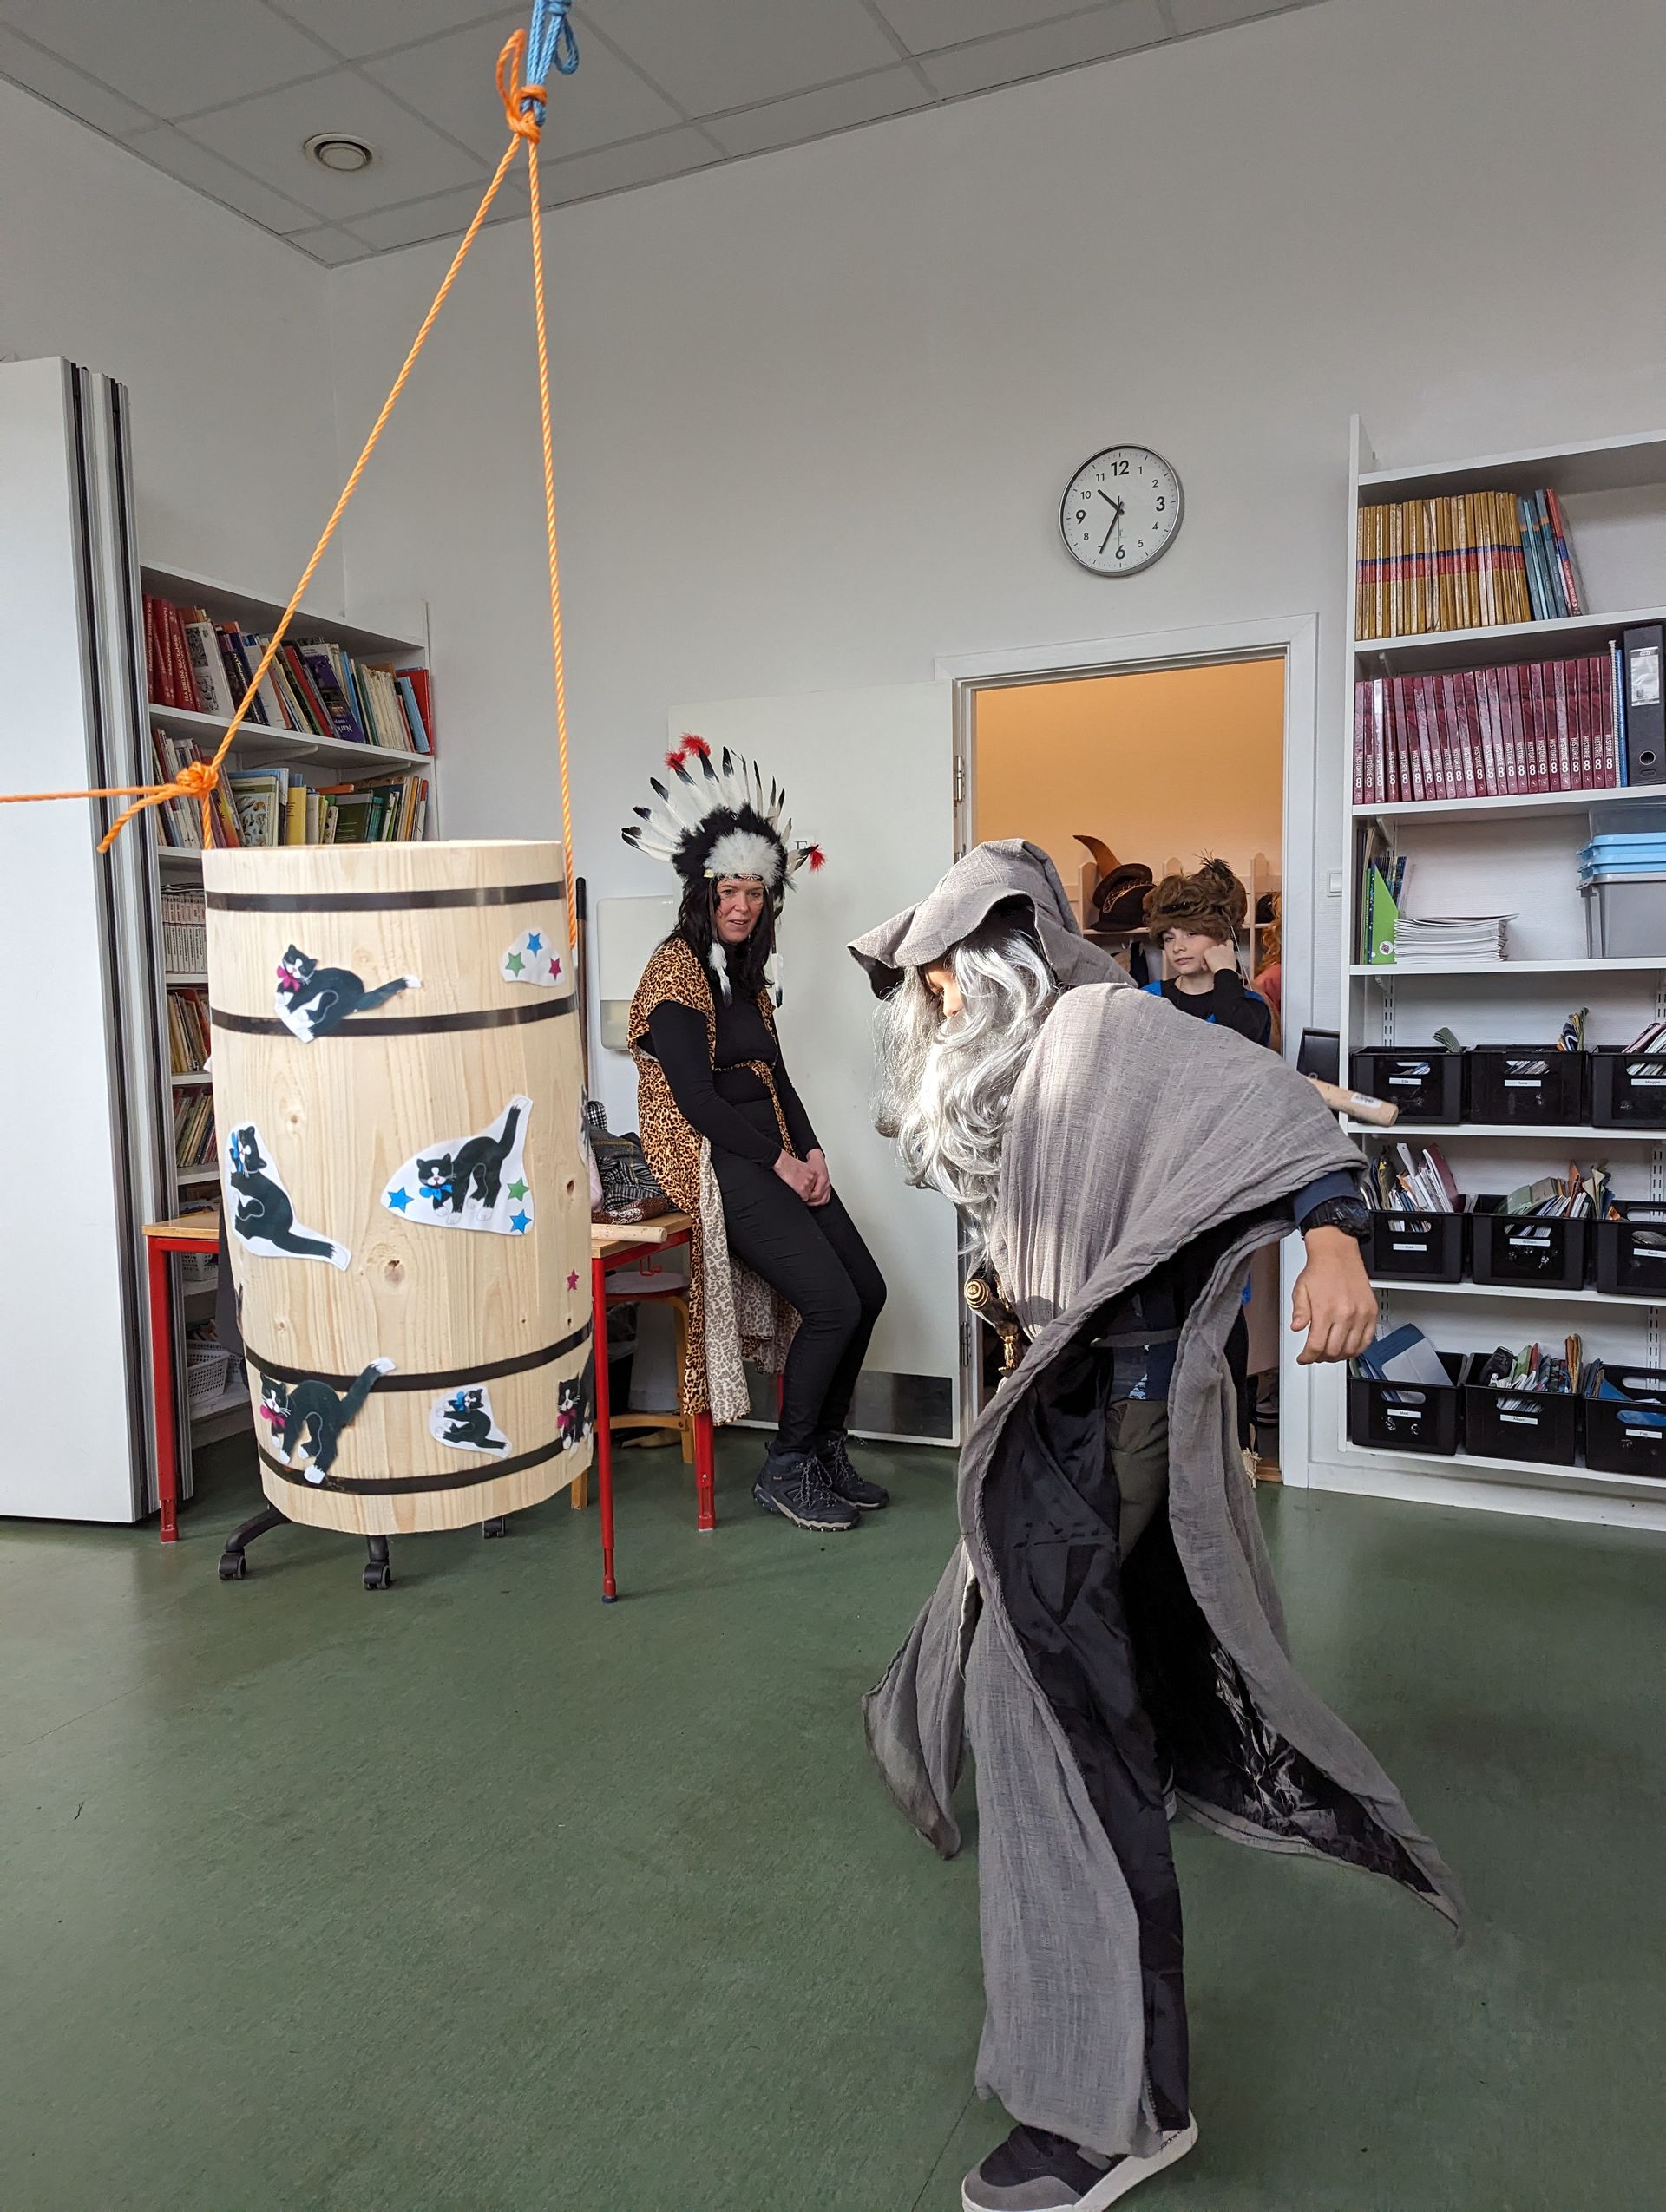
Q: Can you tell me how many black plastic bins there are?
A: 9